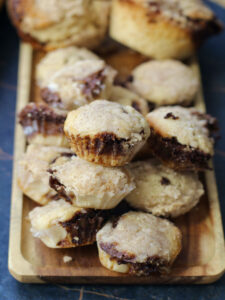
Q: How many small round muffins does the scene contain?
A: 12